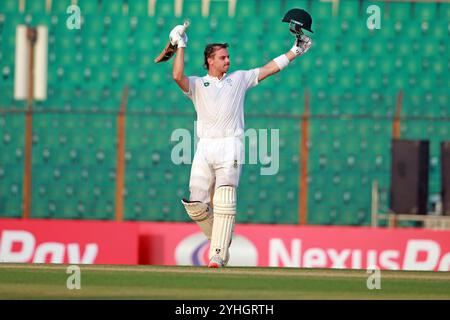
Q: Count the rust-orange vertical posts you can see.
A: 4